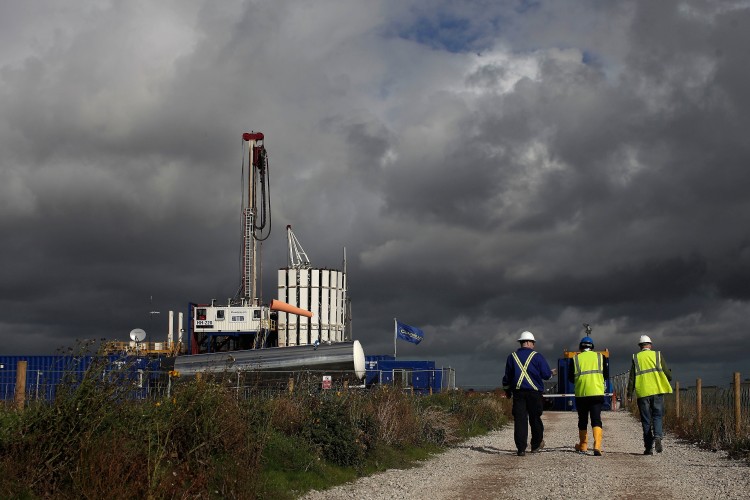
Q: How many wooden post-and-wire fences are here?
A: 2